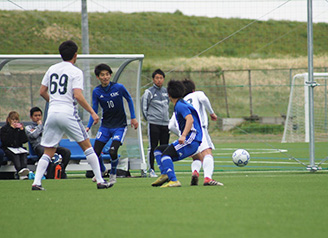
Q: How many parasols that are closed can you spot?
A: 0